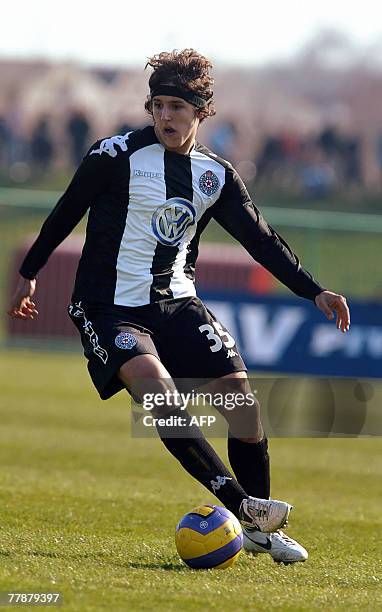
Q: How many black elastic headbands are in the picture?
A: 1